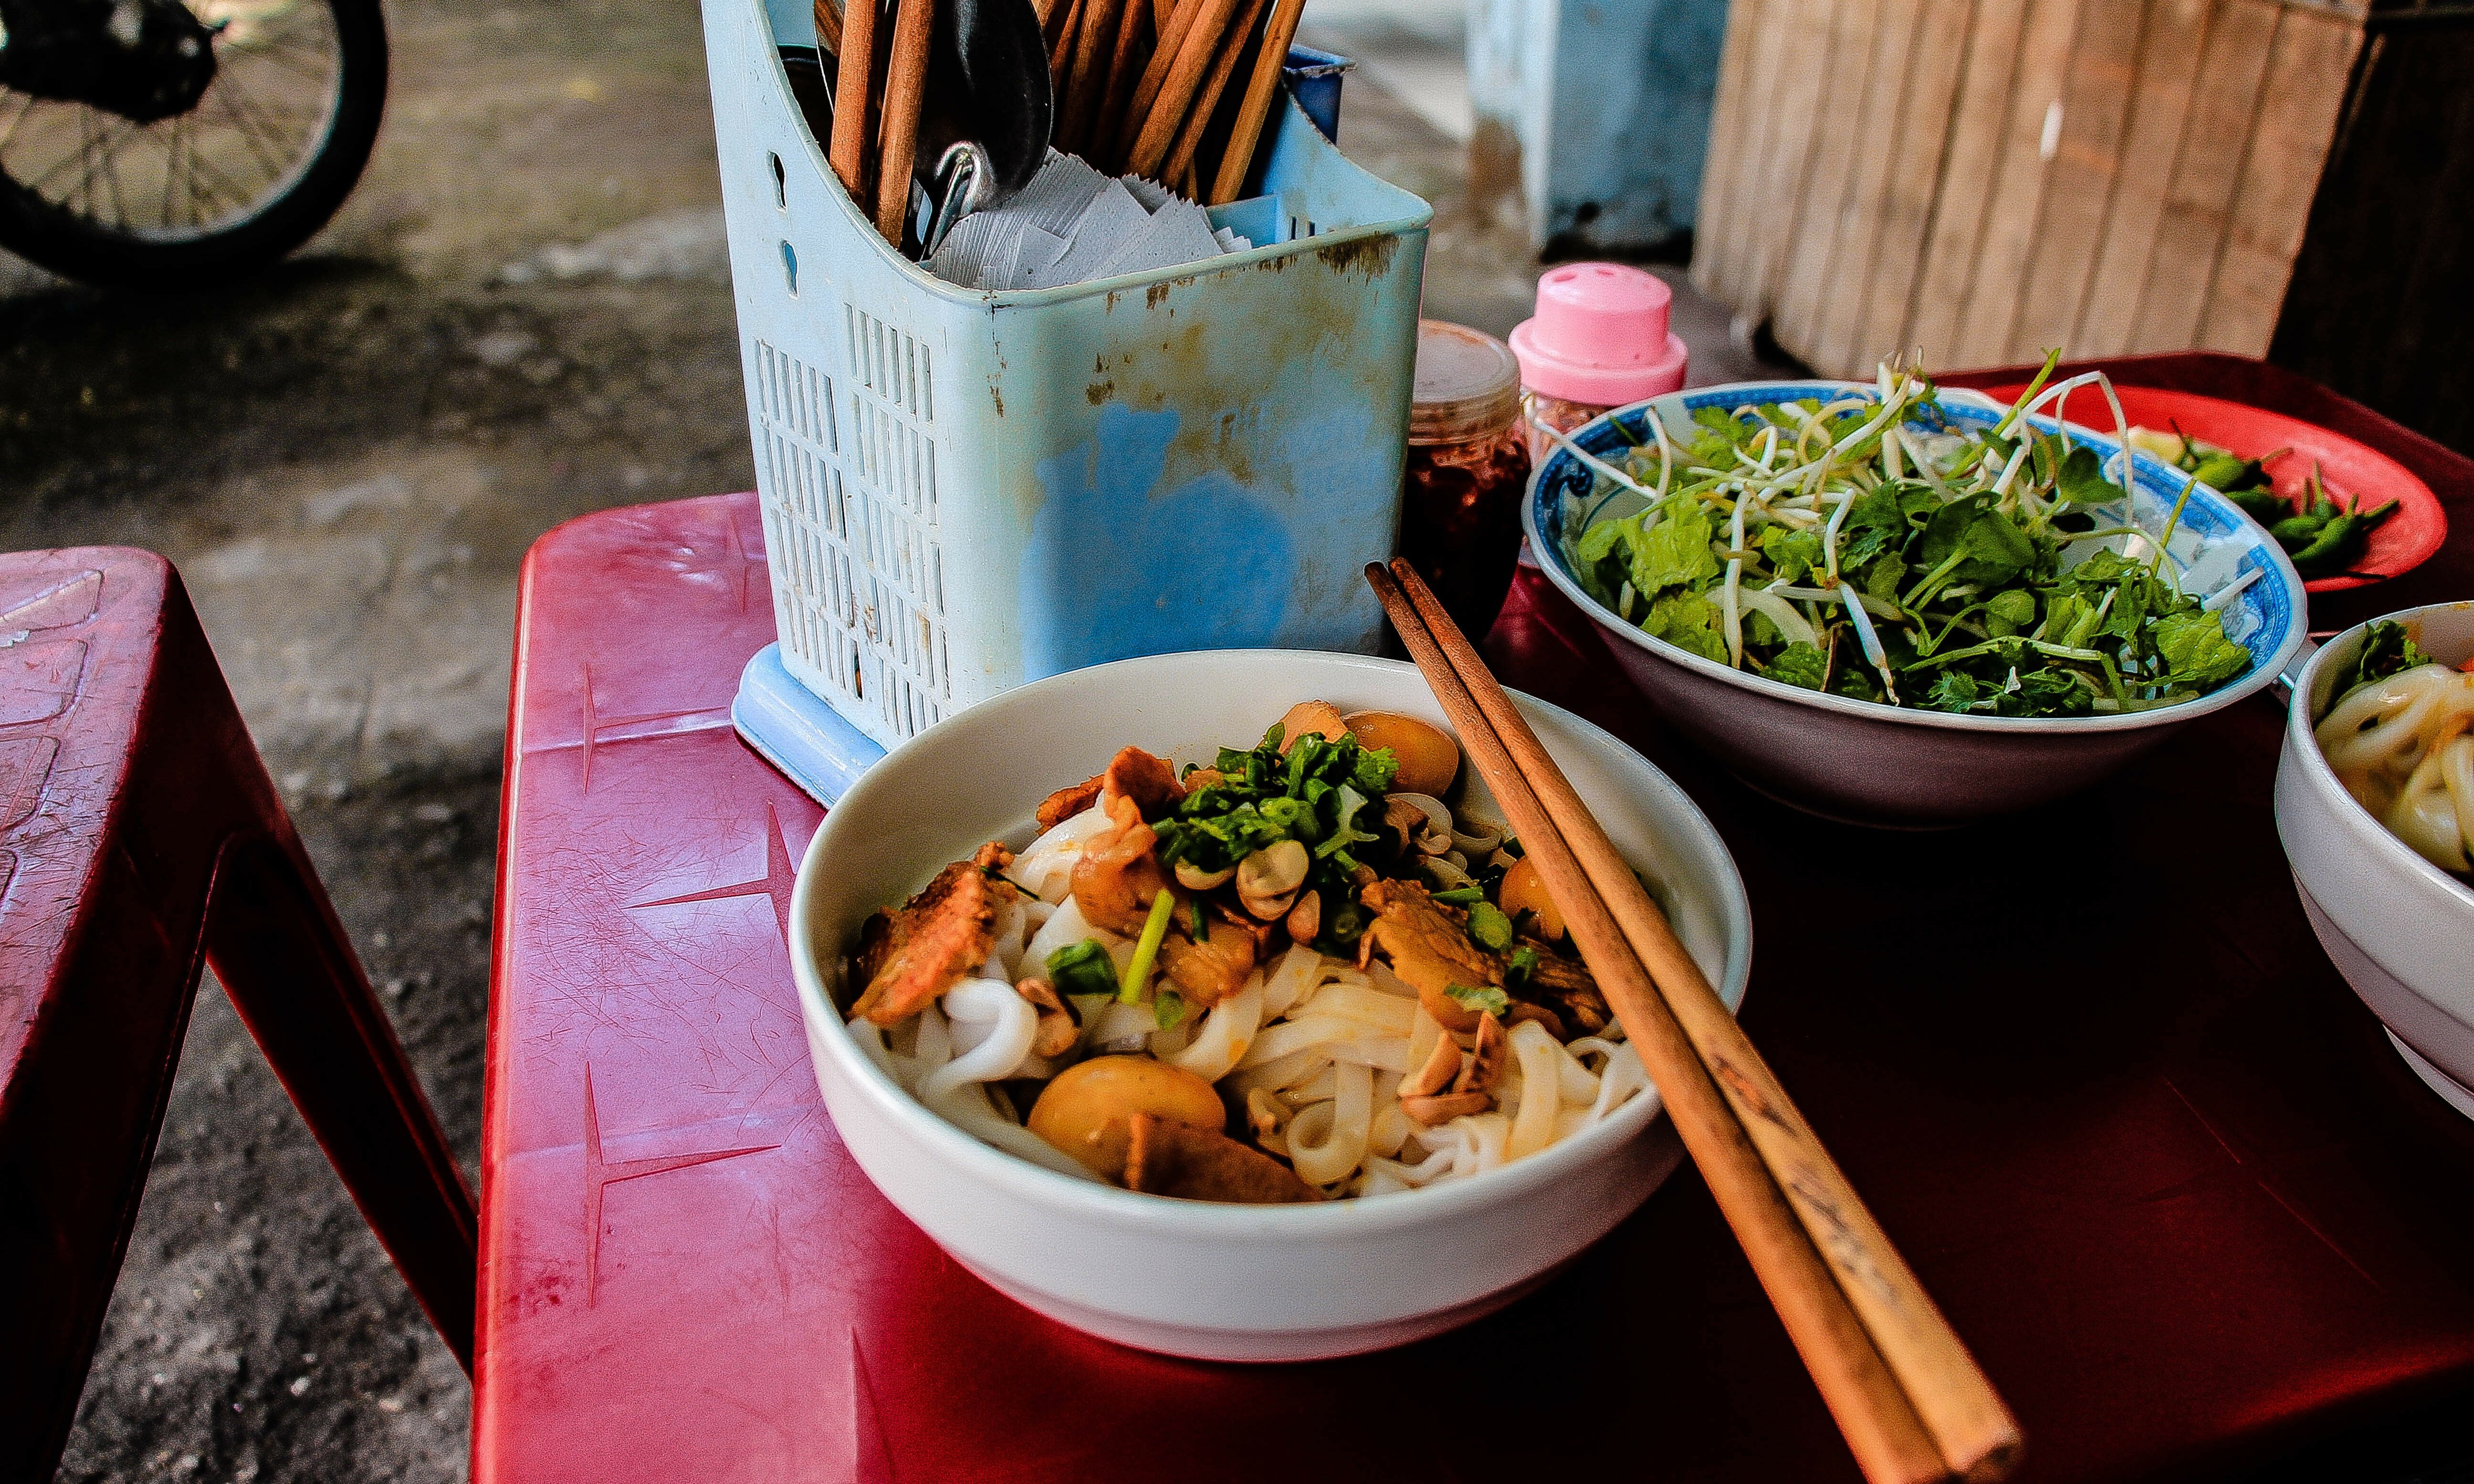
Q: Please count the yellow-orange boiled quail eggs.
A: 3